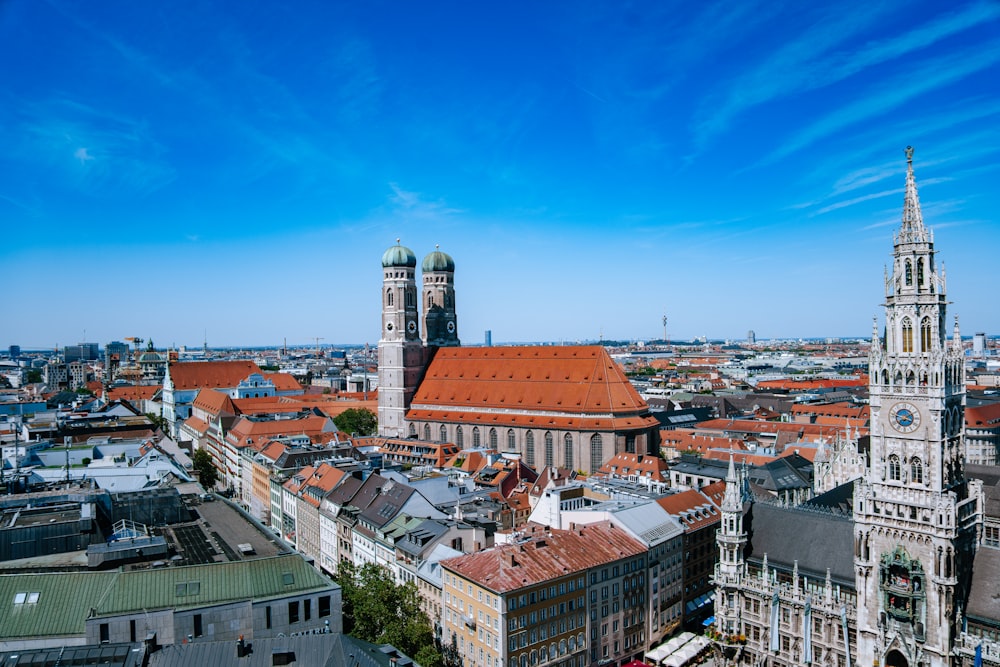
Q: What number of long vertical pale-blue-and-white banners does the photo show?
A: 3